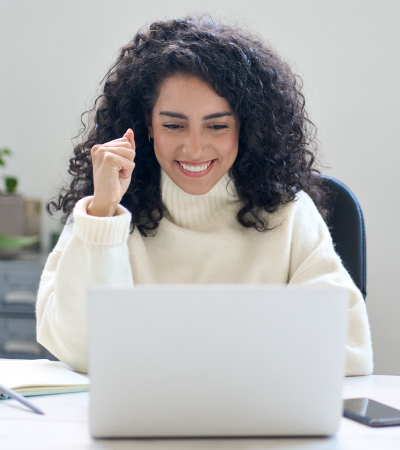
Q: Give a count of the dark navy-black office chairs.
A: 1